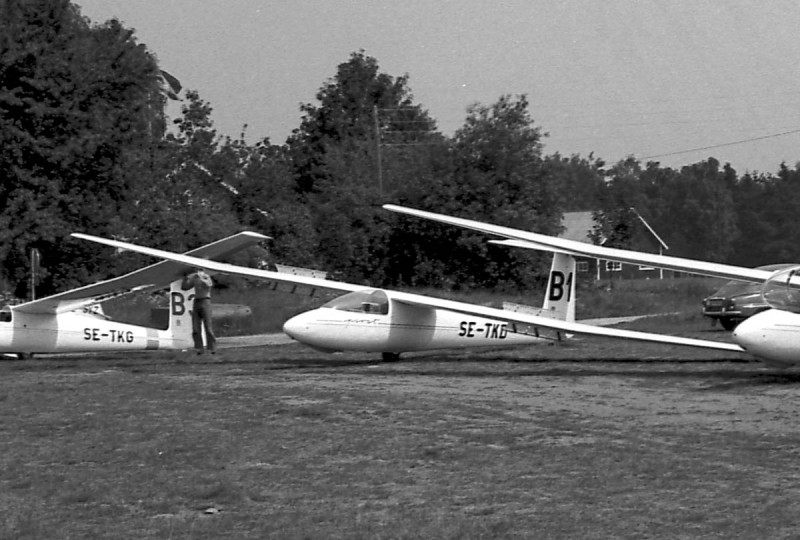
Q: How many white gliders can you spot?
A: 3